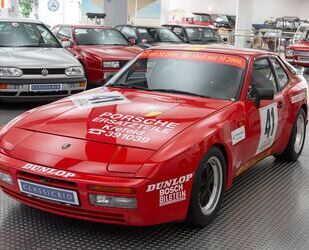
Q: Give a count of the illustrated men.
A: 0